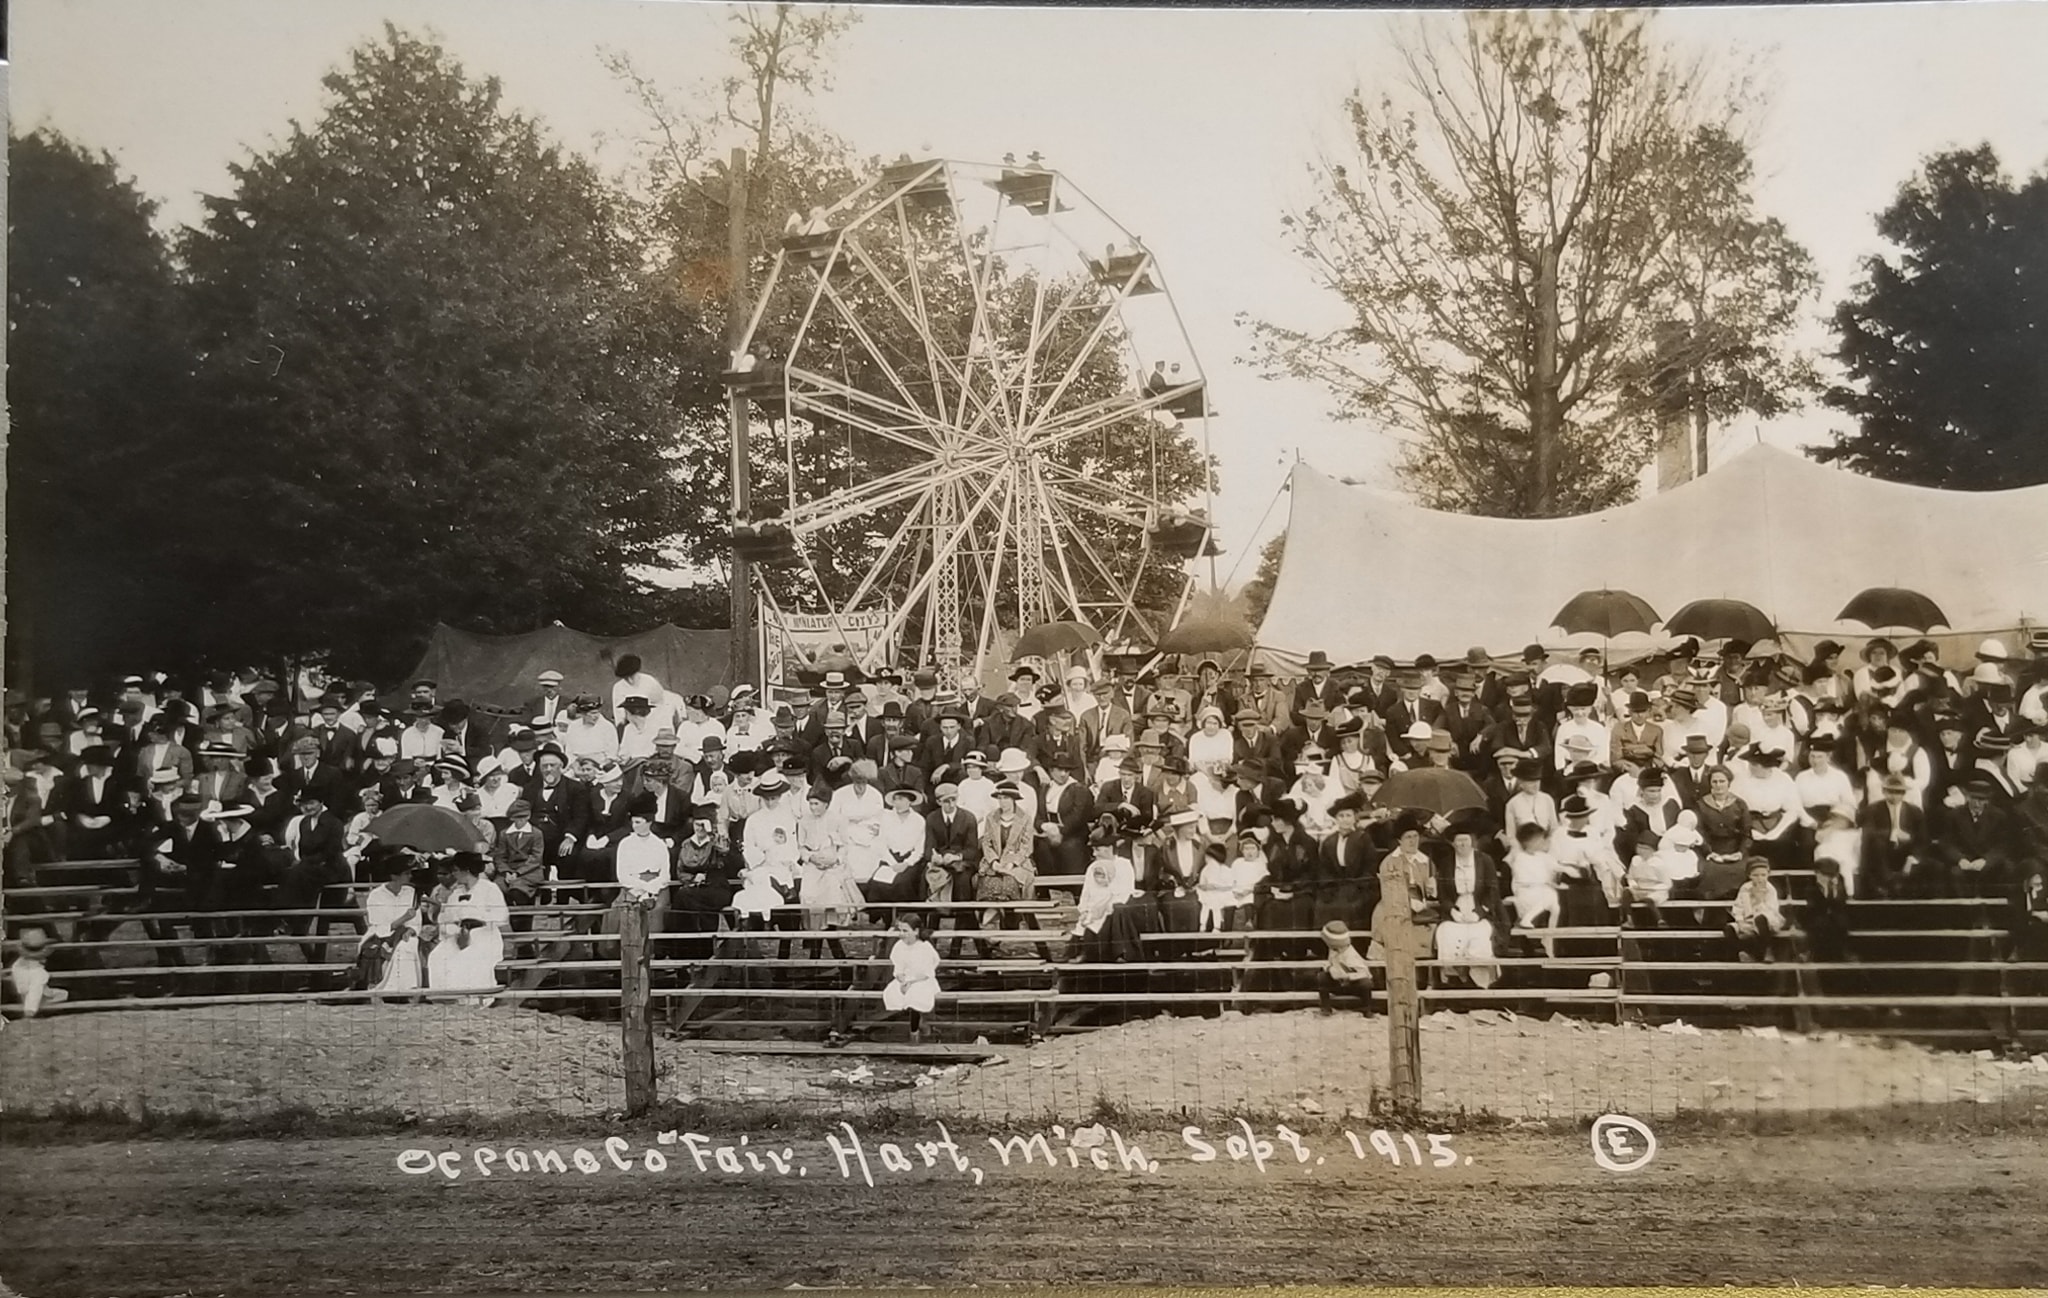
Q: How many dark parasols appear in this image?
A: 7